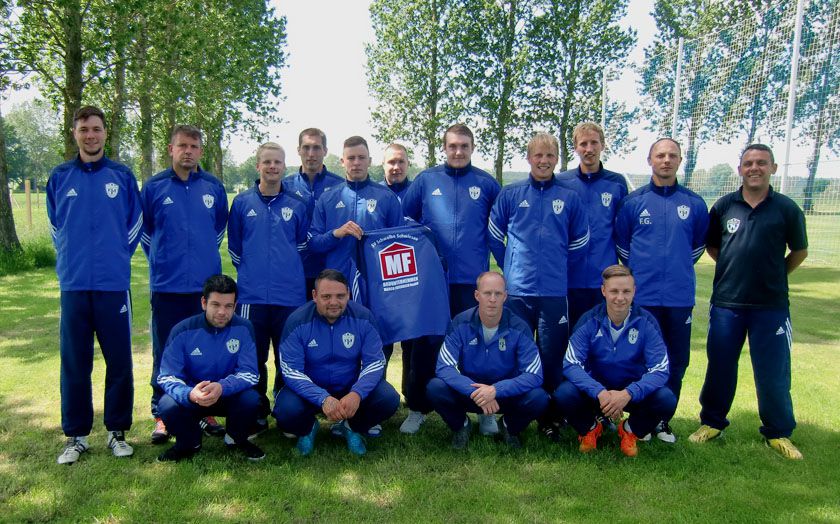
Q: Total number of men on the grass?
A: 15